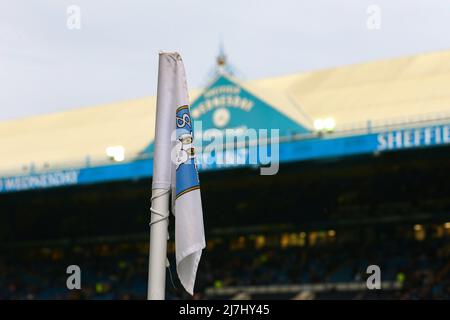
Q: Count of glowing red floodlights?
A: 0